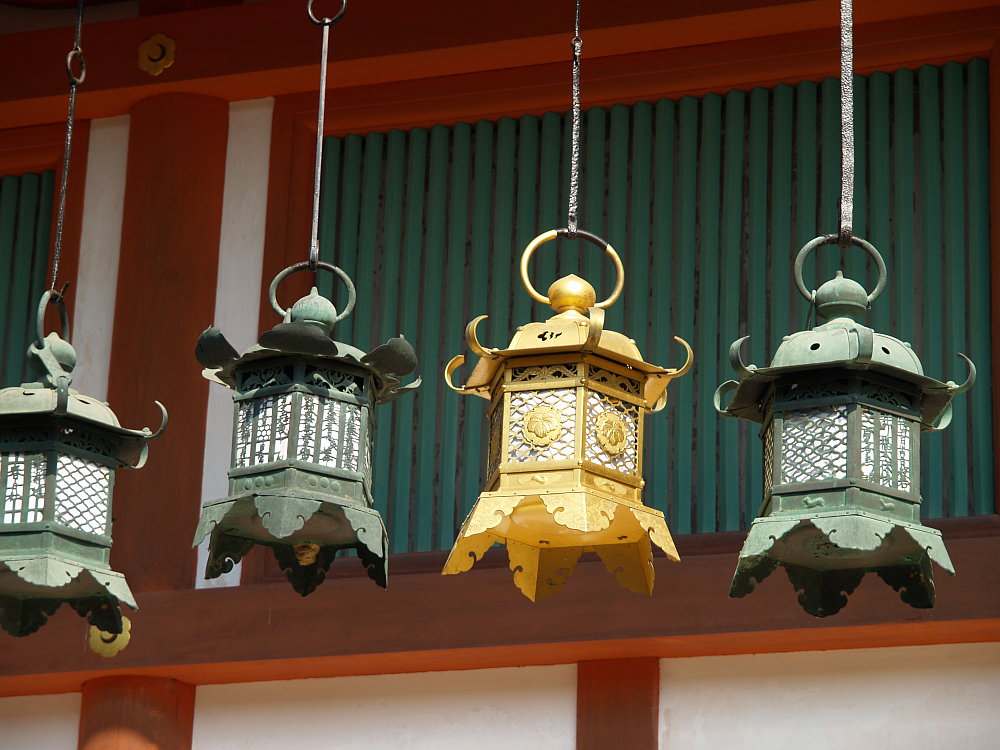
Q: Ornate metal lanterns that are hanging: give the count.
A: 4